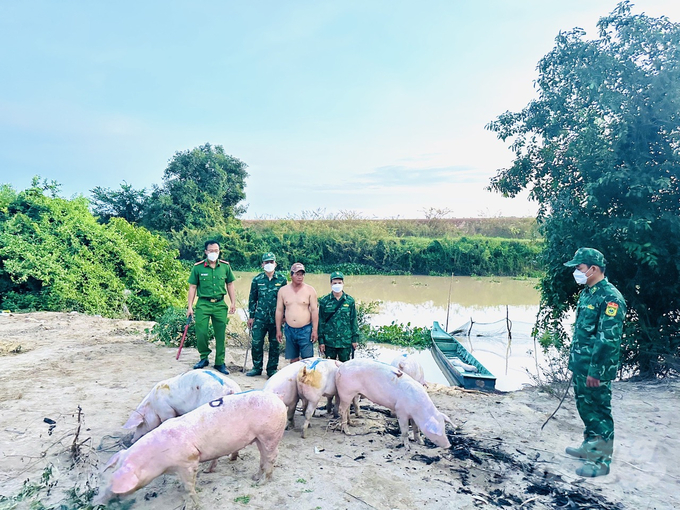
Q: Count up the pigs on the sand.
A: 6